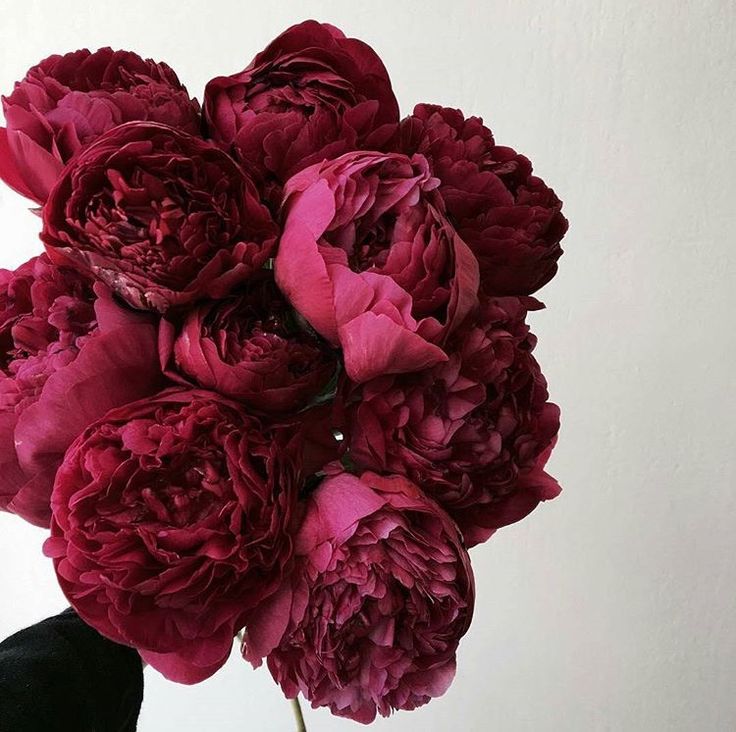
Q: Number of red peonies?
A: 10